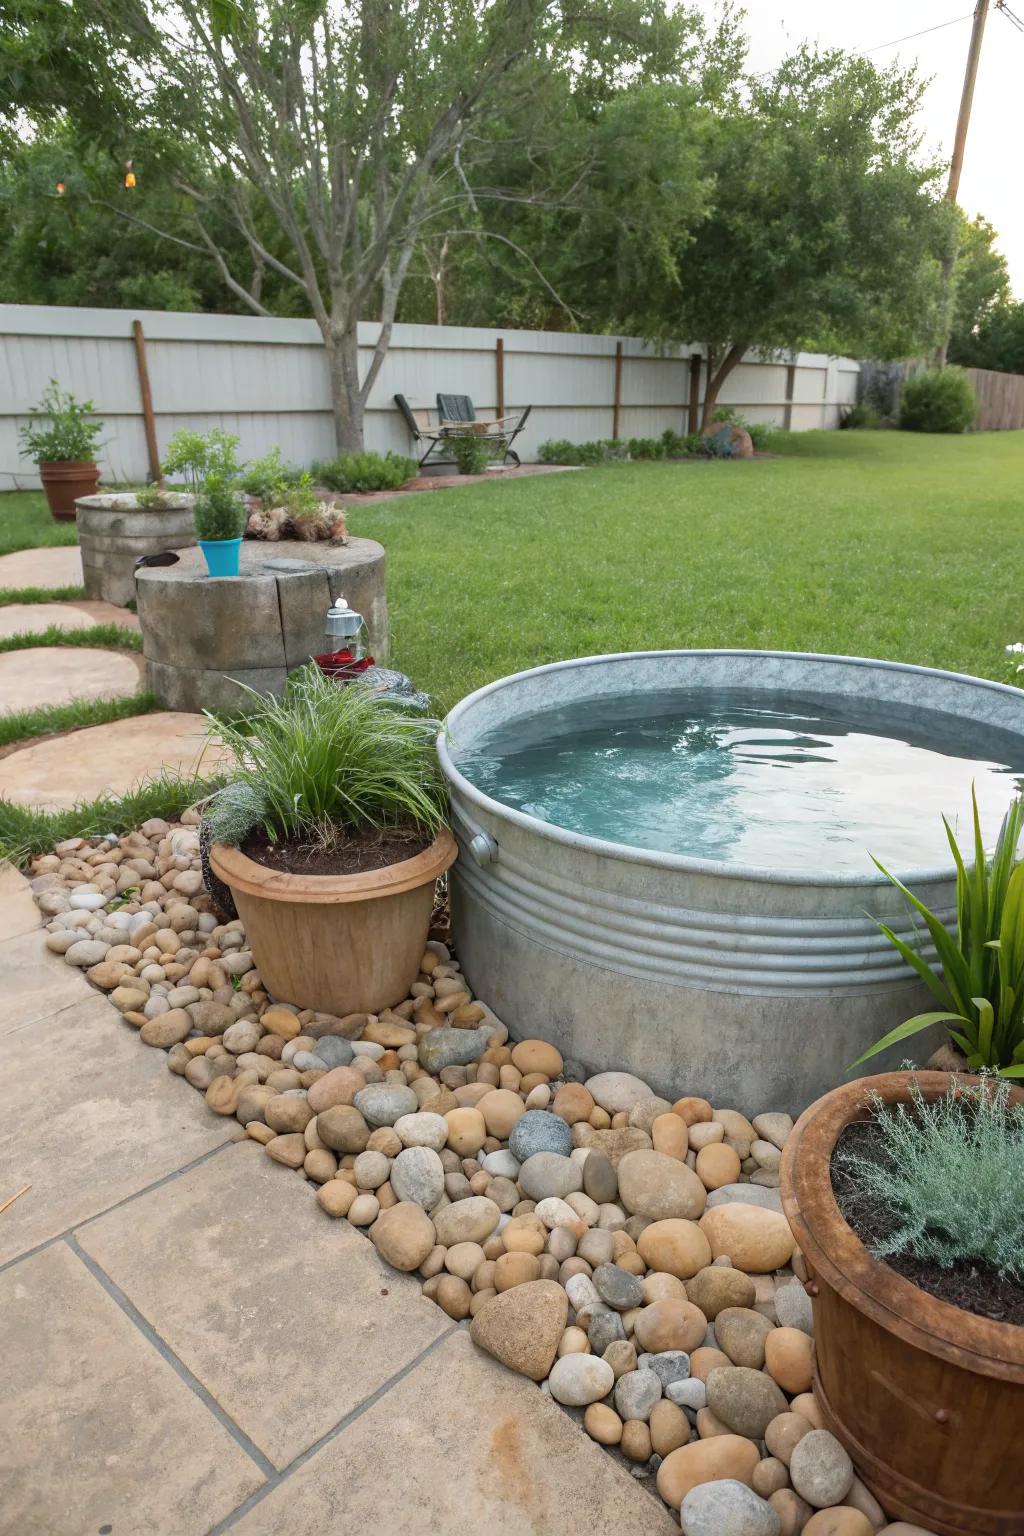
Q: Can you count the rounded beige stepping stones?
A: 4